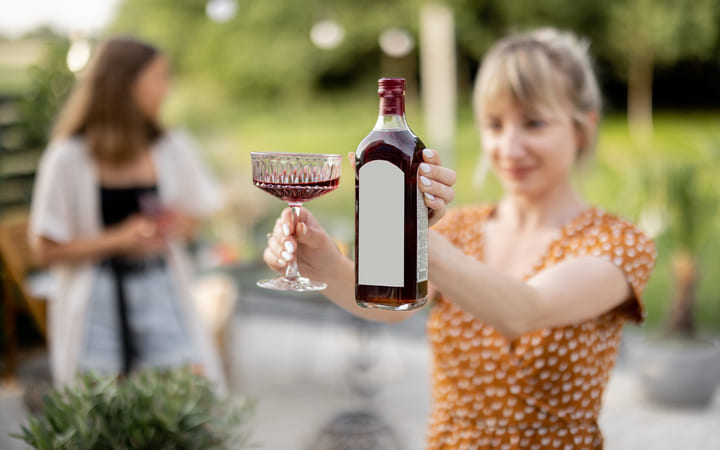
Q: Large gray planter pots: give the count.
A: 1